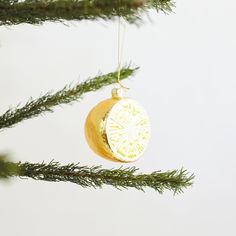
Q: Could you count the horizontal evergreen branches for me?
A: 3